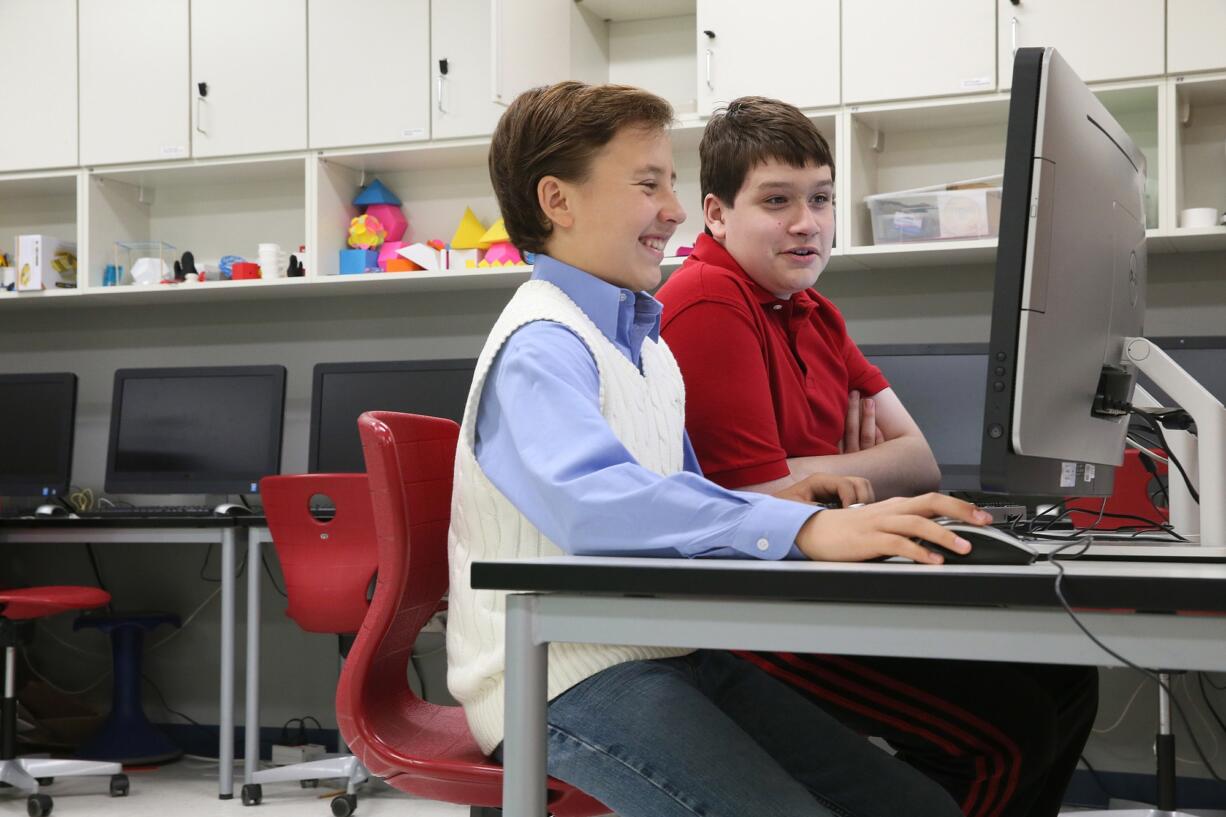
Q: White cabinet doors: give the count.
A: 10